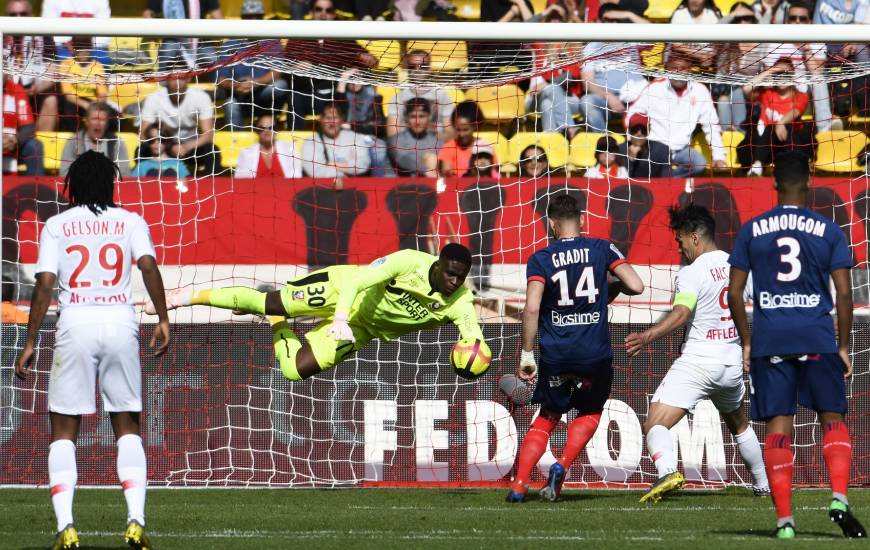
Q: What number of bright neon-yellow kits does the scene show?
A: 1